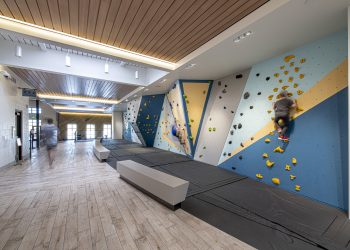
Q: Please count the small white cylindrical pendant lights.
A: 4